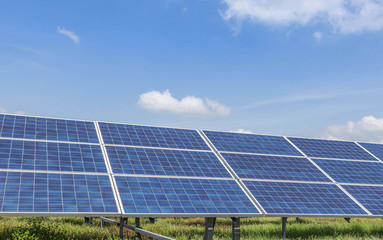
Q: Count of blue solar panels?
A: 13